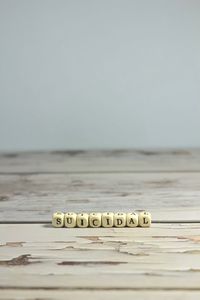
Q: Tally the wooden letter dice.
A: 8